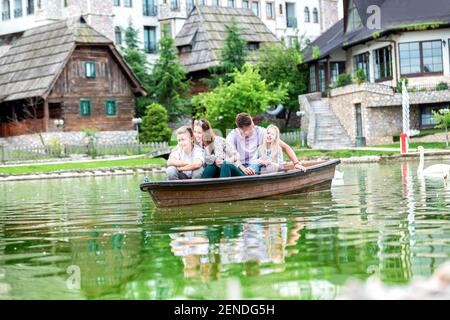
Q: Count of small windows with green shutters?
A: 3